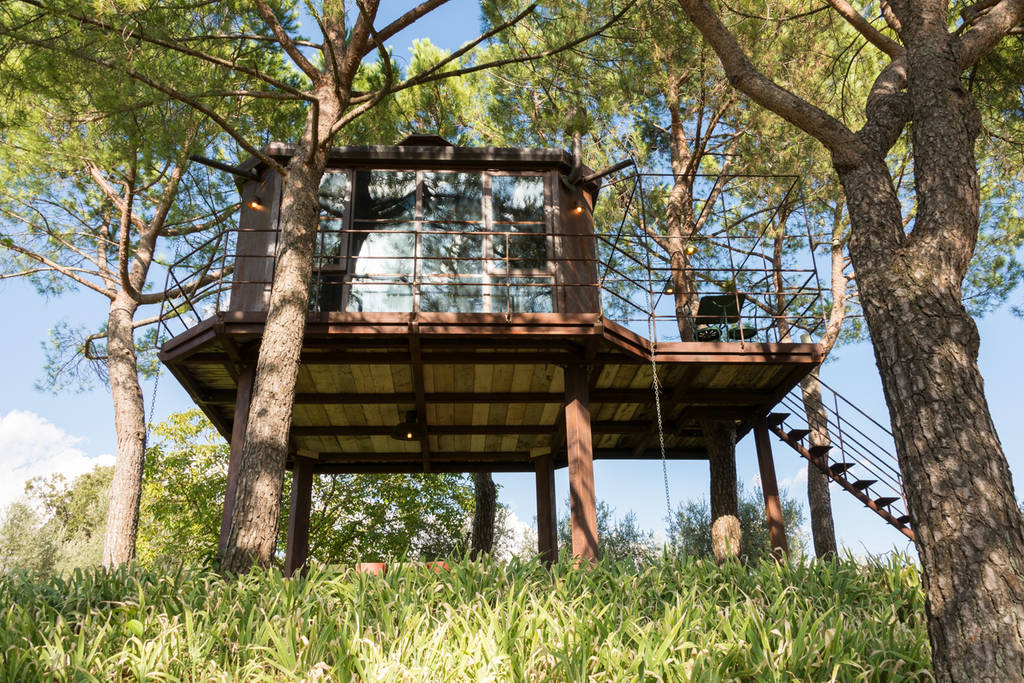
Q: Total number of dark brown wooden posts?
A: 5